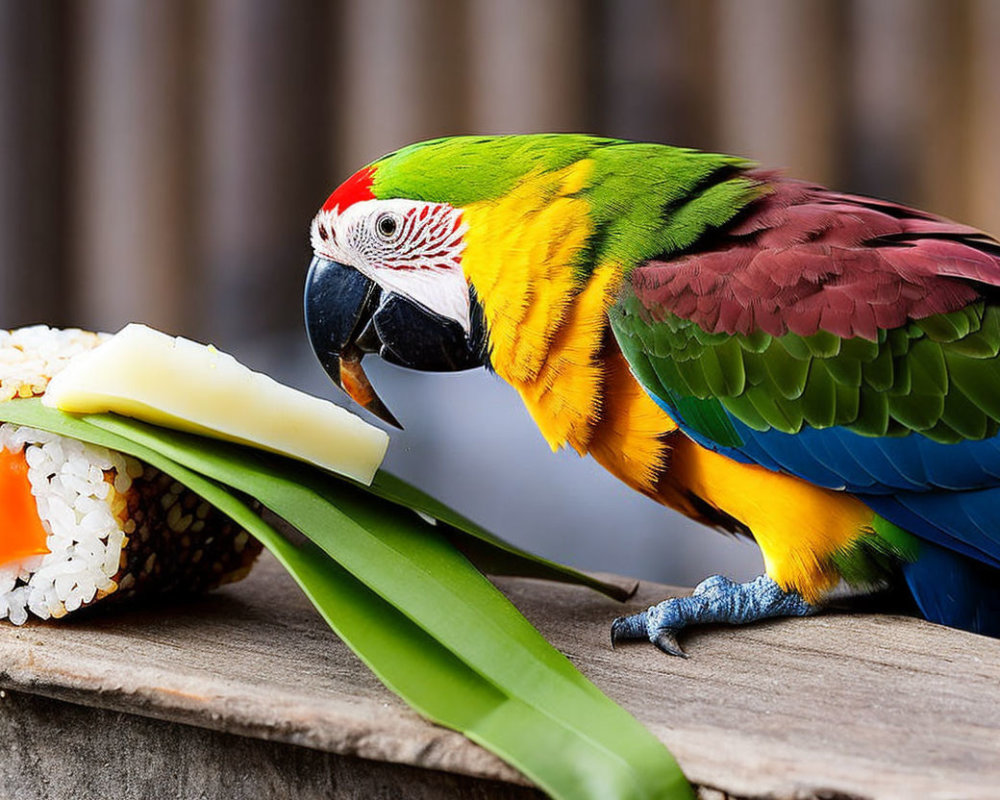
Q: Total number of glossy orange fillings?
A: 1